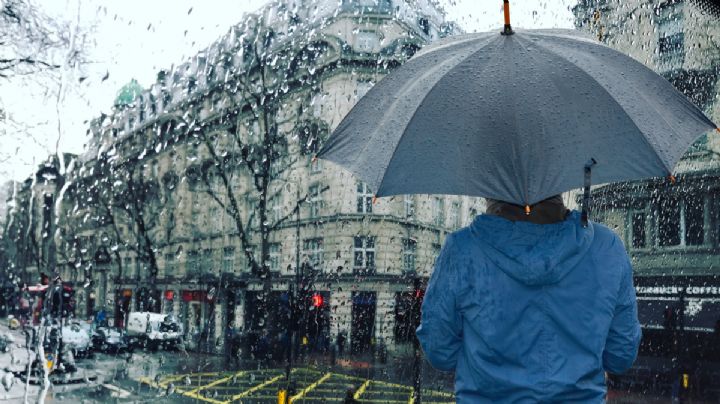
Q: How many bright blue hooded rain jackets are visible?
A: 1